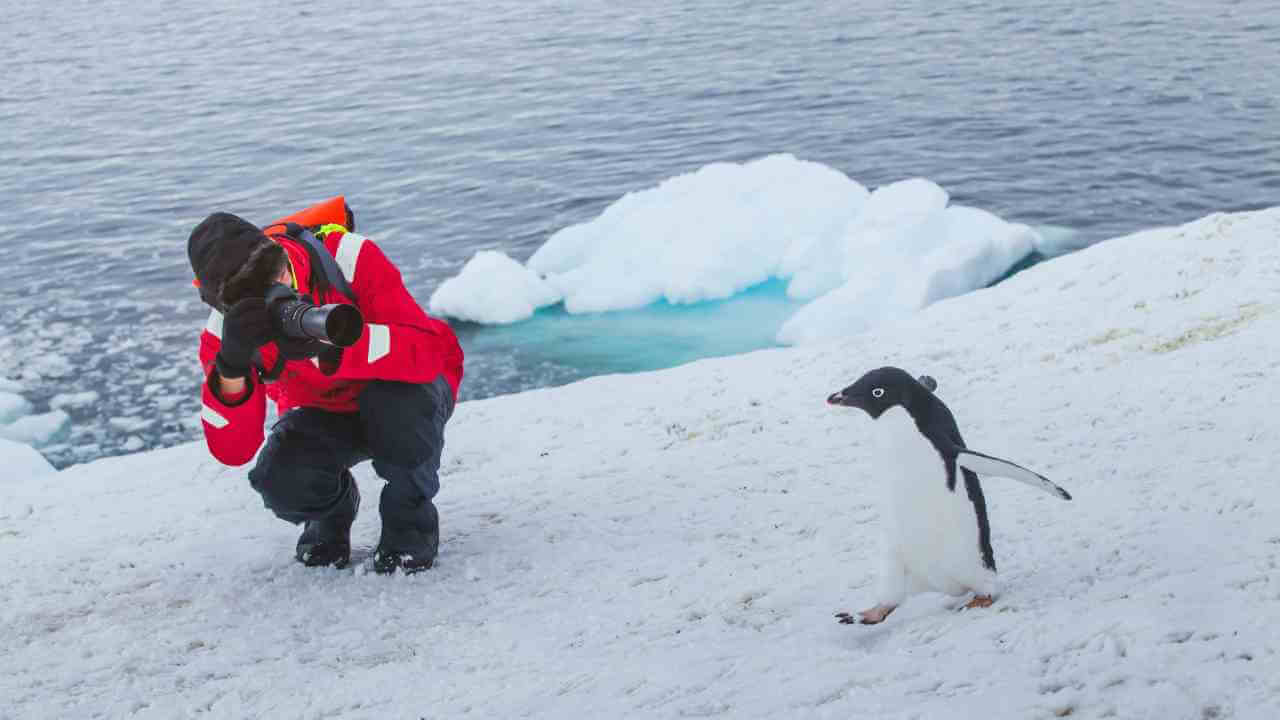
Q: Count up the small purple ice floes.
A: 0